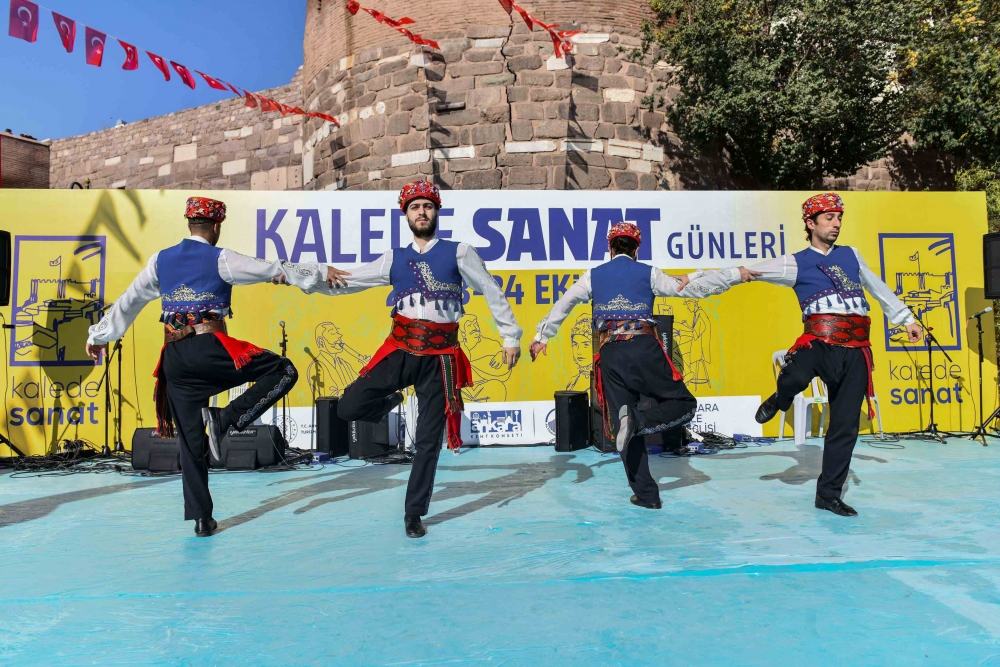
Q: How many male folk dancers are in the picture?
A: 4